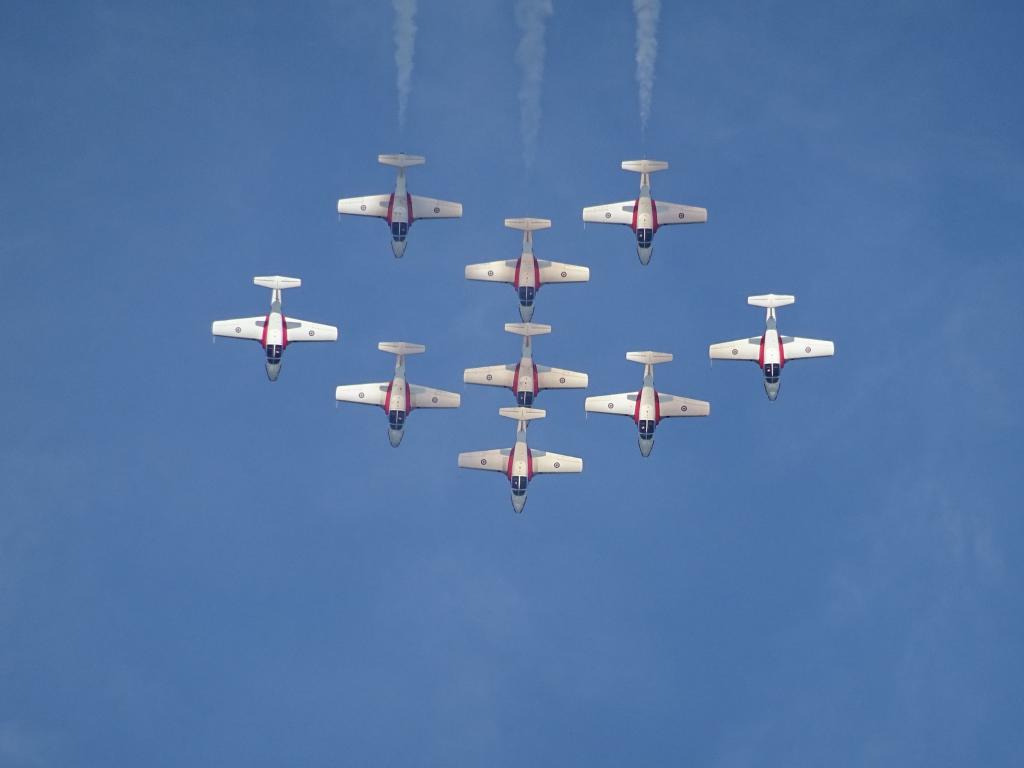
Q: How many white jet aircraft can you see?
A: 9